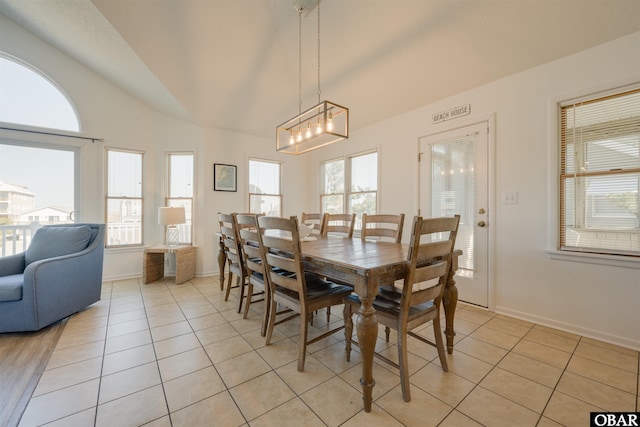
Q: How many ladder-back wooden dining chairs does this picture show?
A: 8